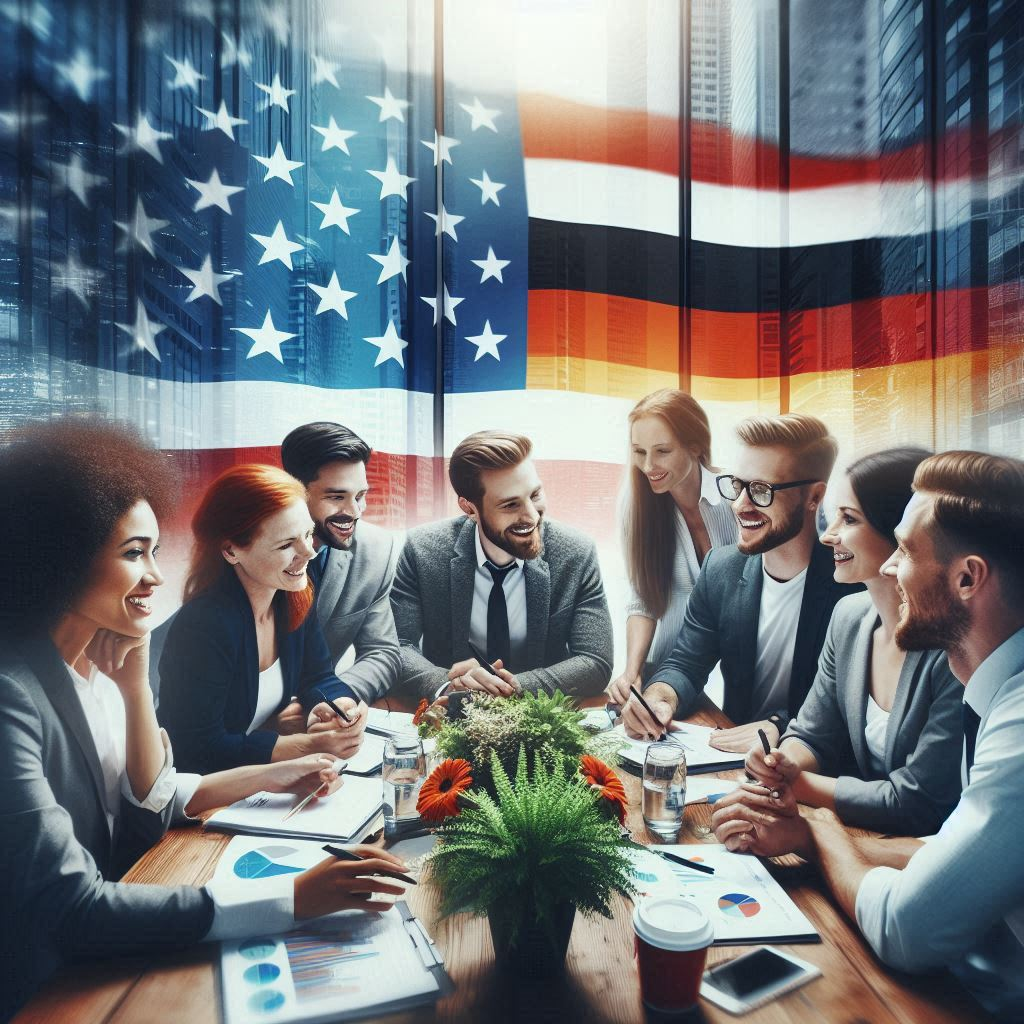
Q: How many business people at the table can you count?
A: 8